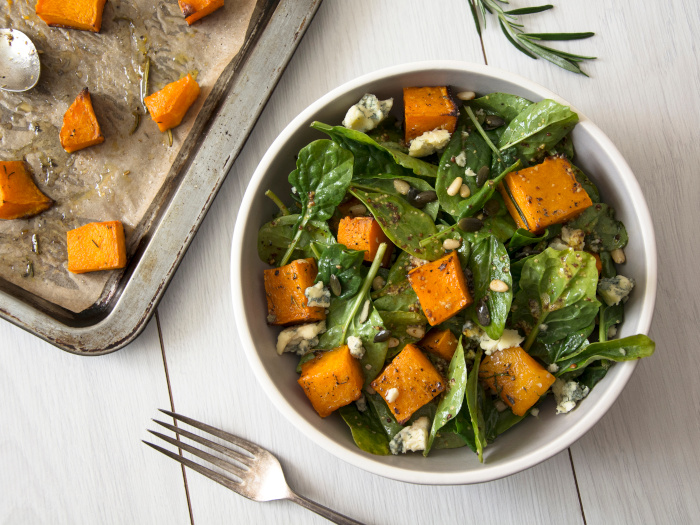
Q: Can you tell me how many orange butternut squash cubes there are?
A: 15